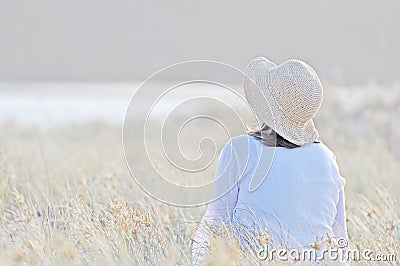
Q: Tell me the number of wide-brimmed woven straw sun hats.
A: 1